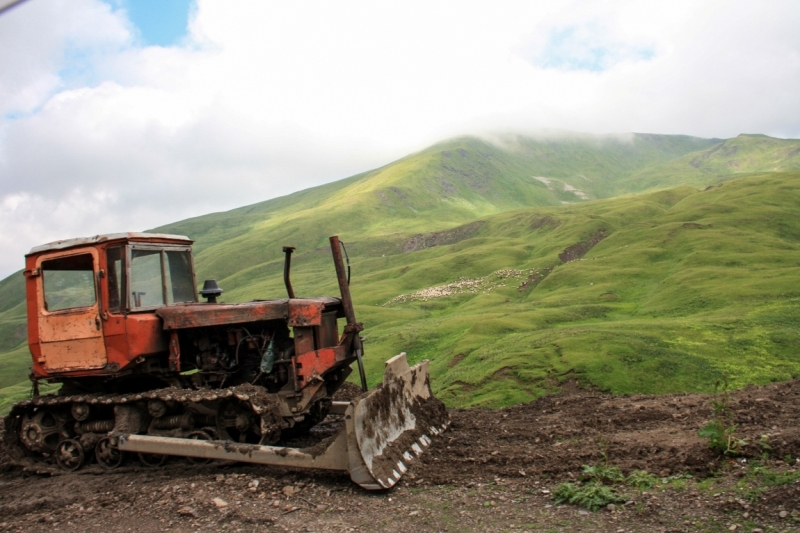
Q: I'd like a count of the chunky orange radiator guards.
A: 1